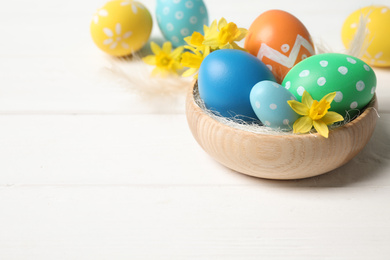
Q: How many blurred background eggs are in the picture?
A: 3